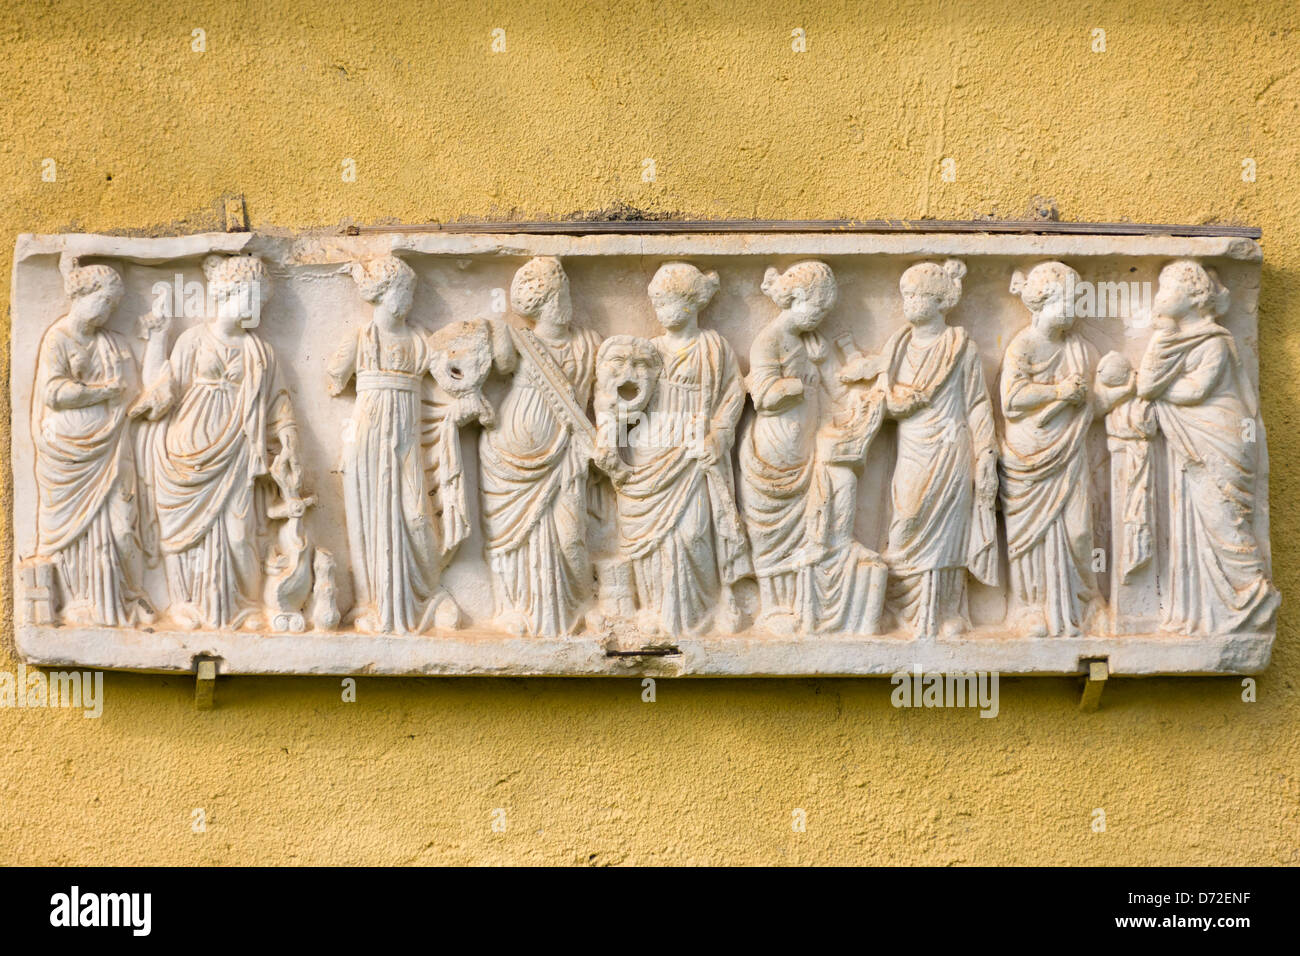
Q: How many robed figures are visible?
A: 9